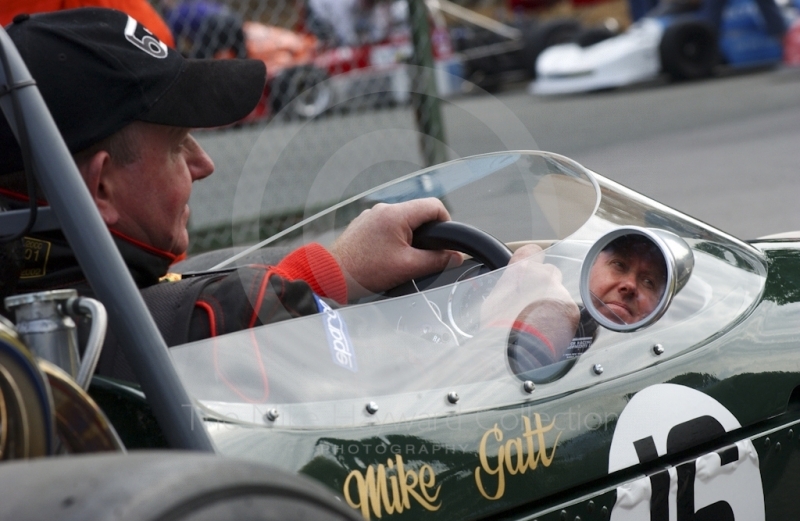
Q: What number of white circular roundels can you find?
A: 1